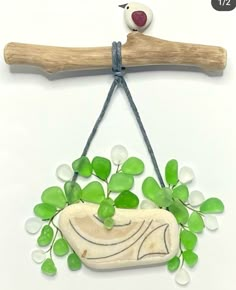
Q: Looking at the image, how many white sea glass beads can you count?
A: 9